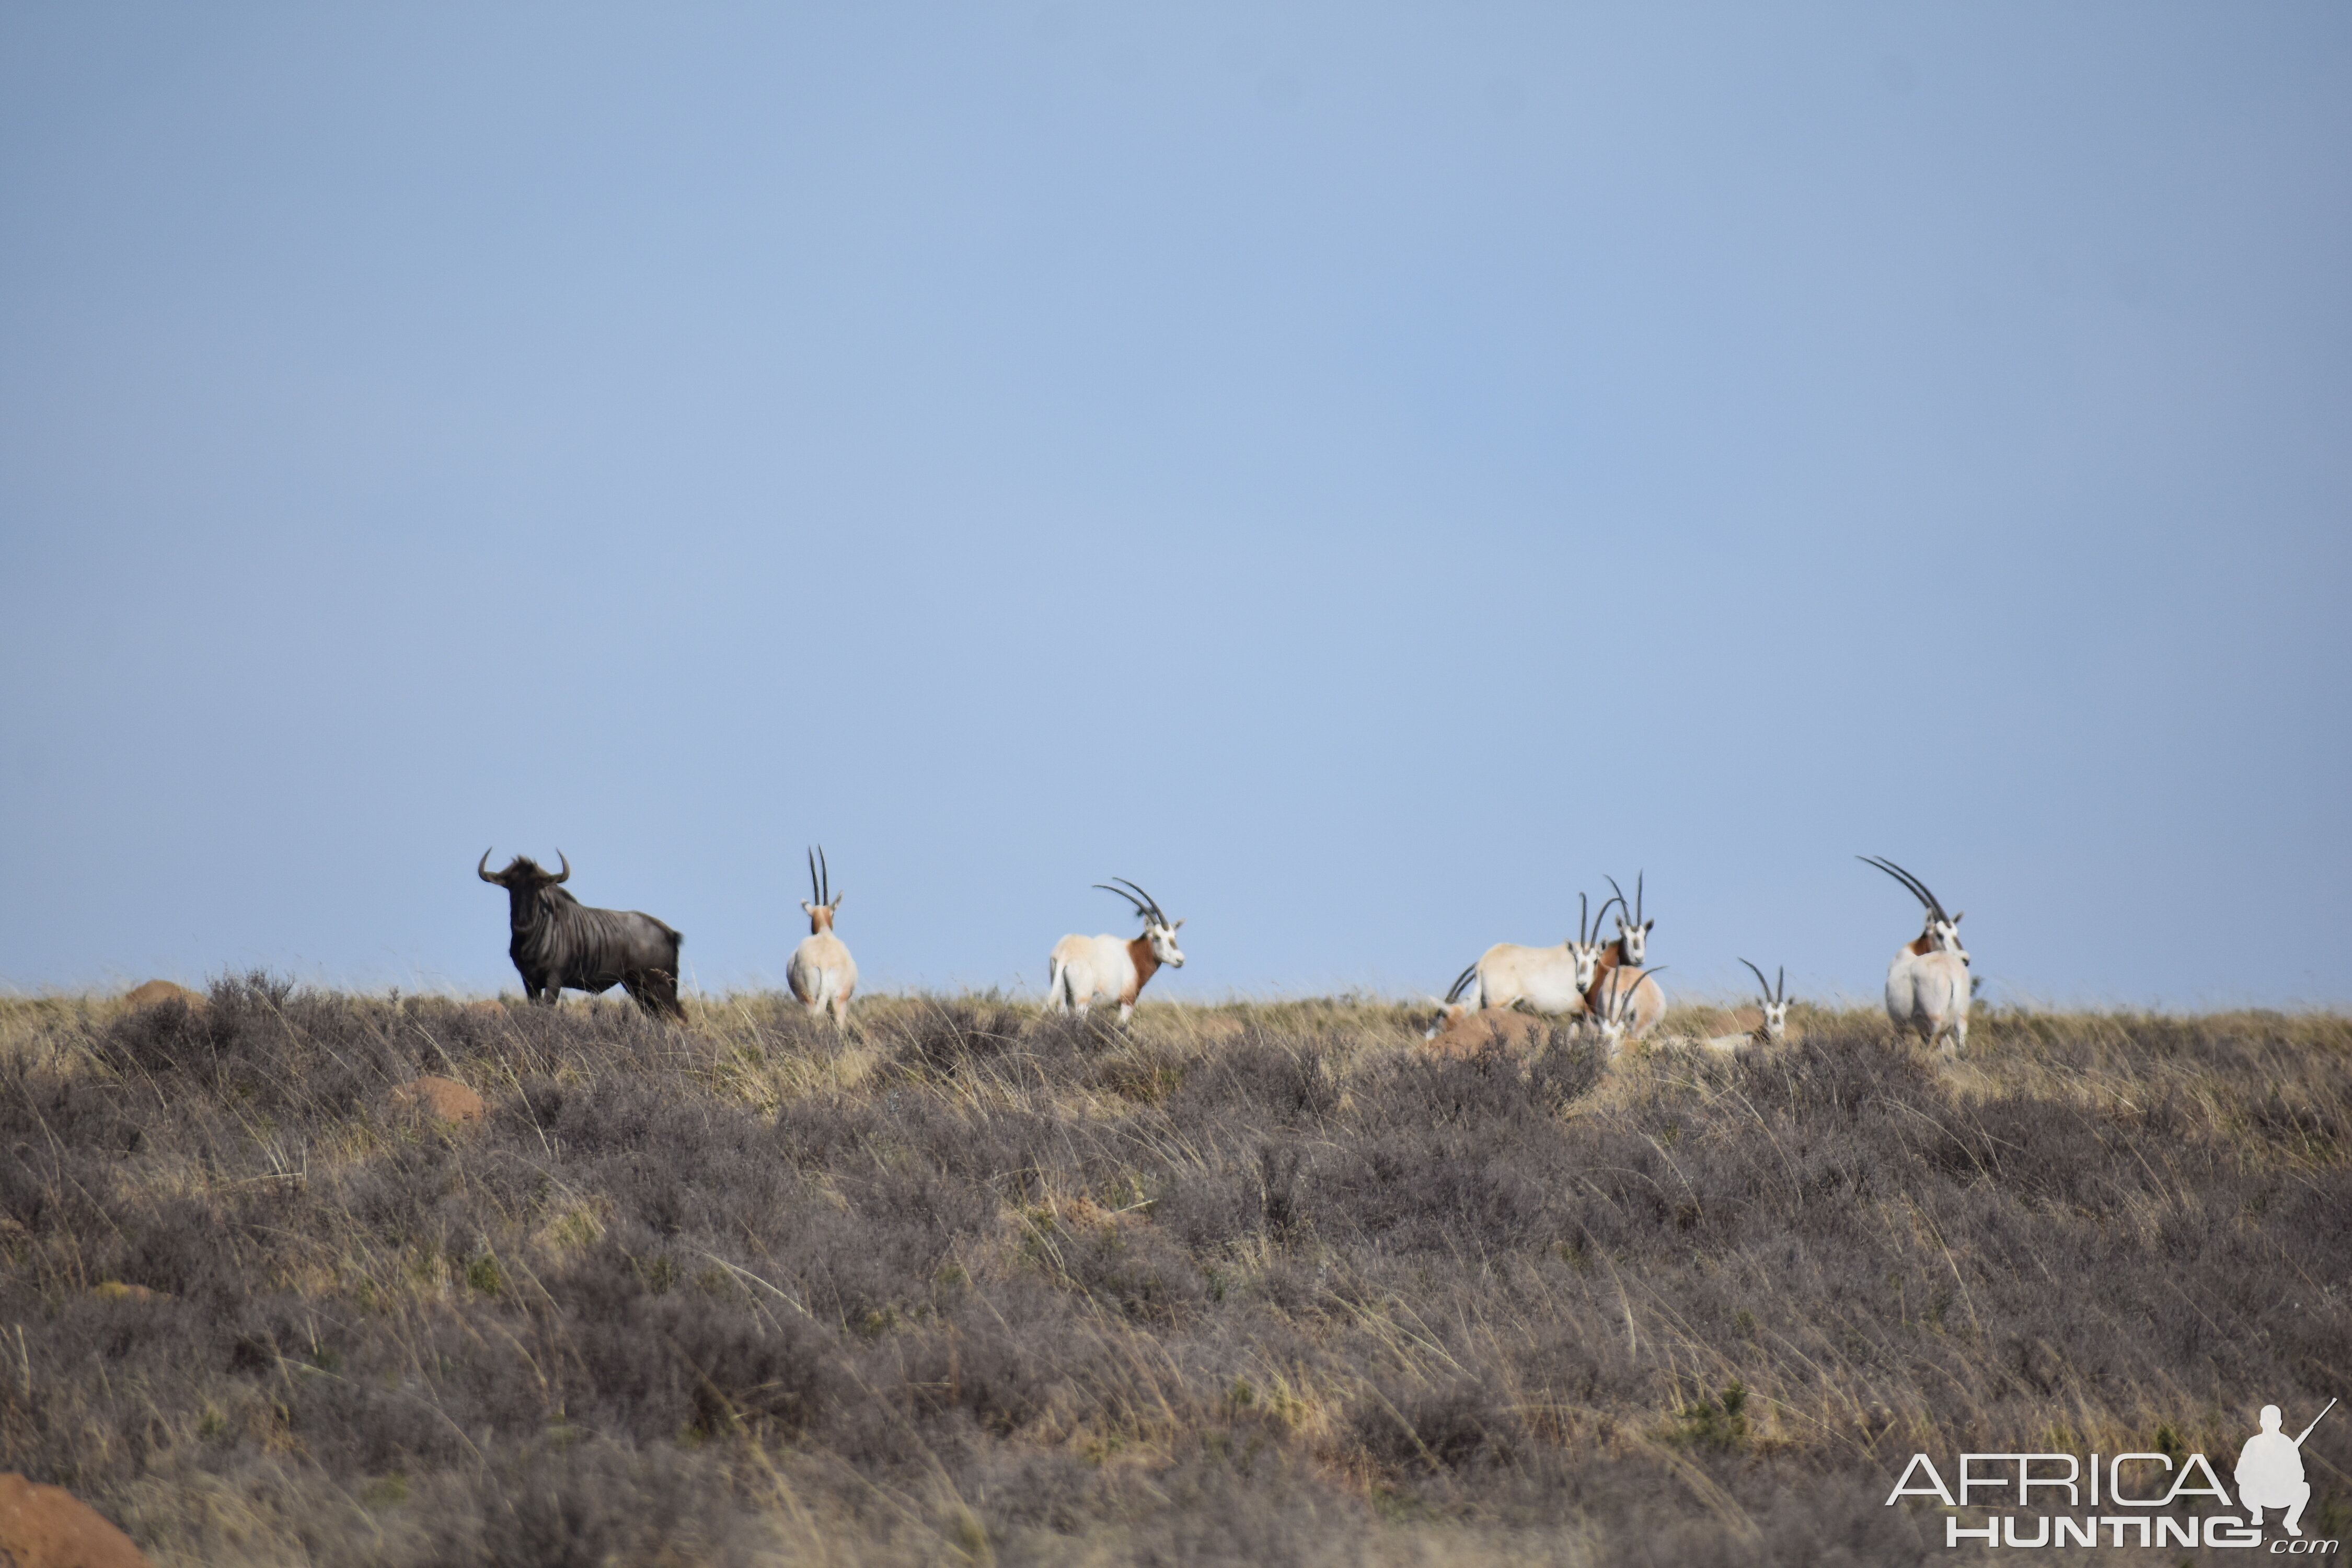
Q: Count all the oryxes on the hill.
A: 8